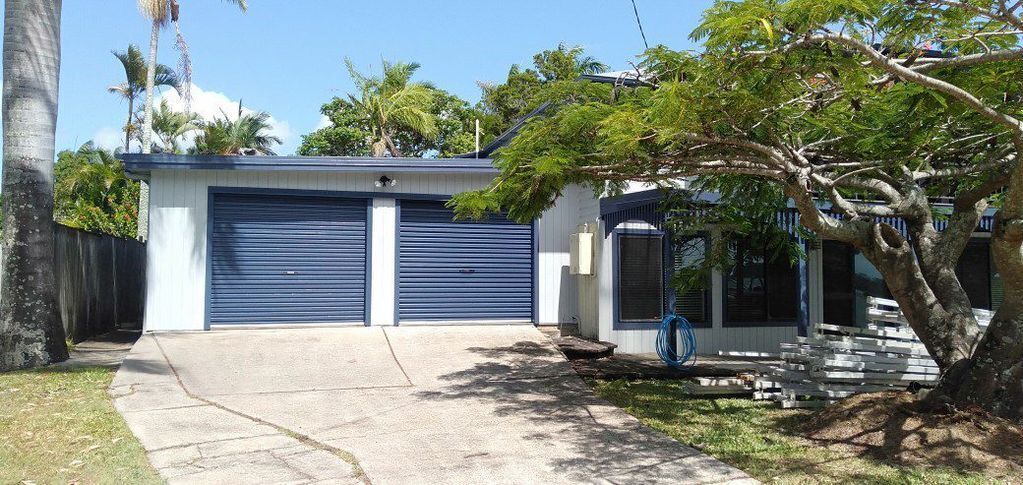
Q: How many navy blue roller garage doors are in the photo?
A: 2